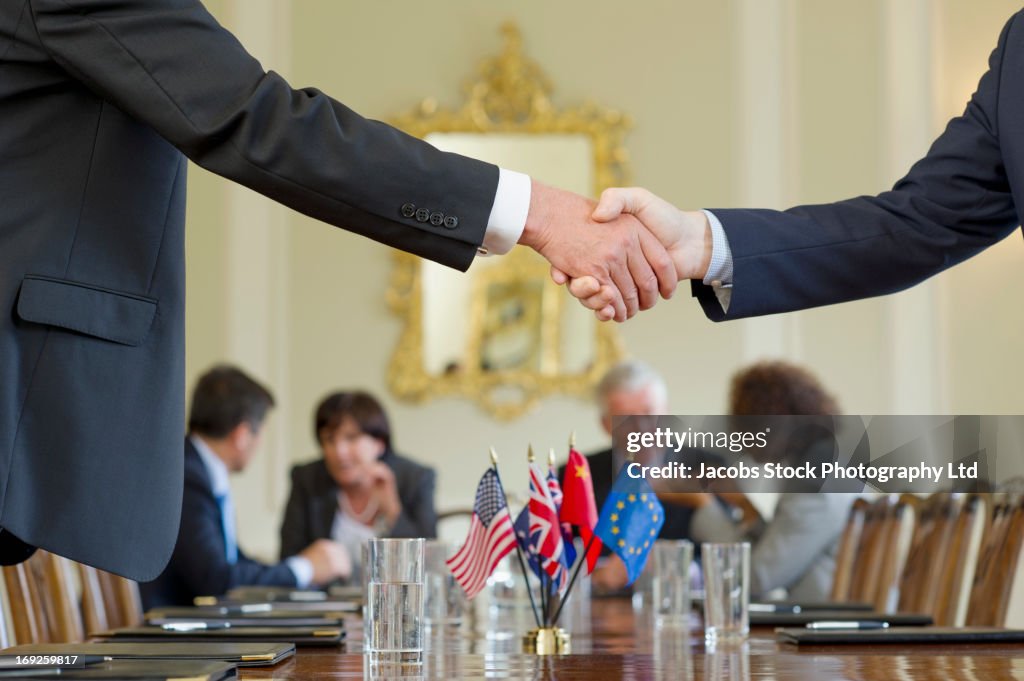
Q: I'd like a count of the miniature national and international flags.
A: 5